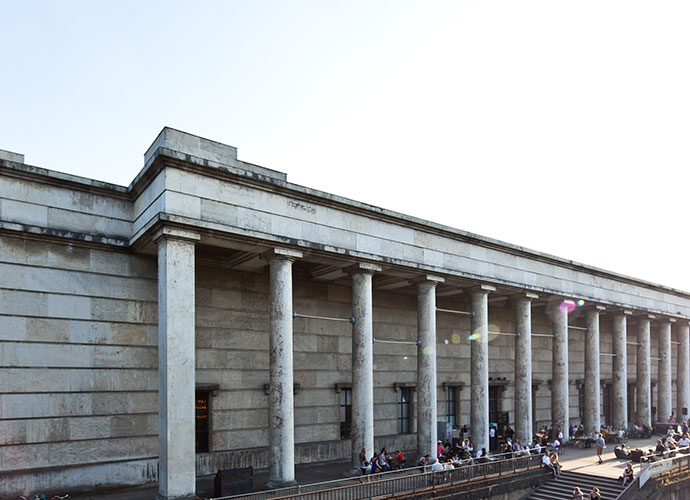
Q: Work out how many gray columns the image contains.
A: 12